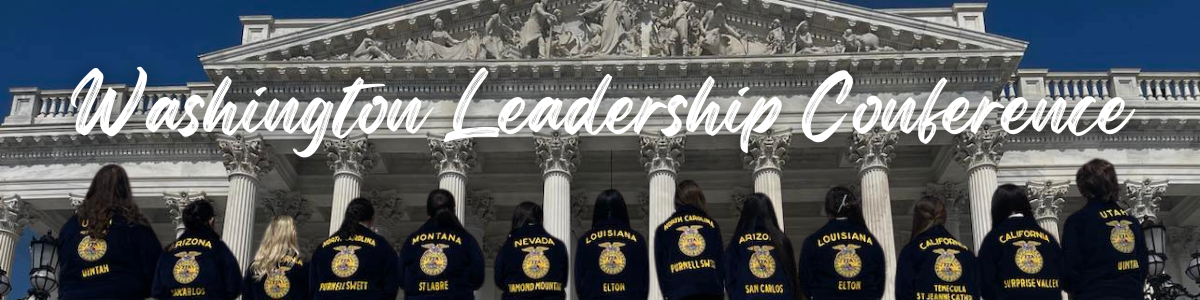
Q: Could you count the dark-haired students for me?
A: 12